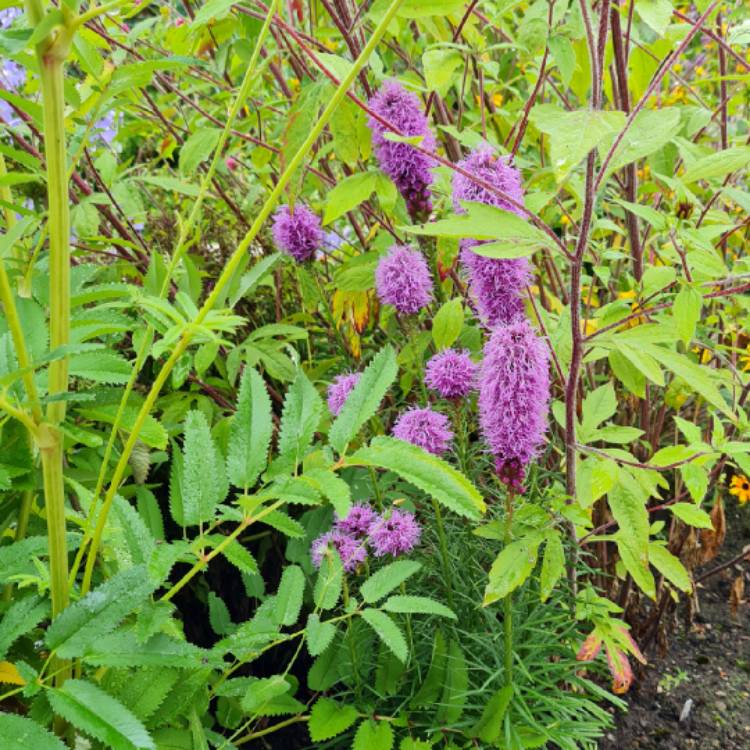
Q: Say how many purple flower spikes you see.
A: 11